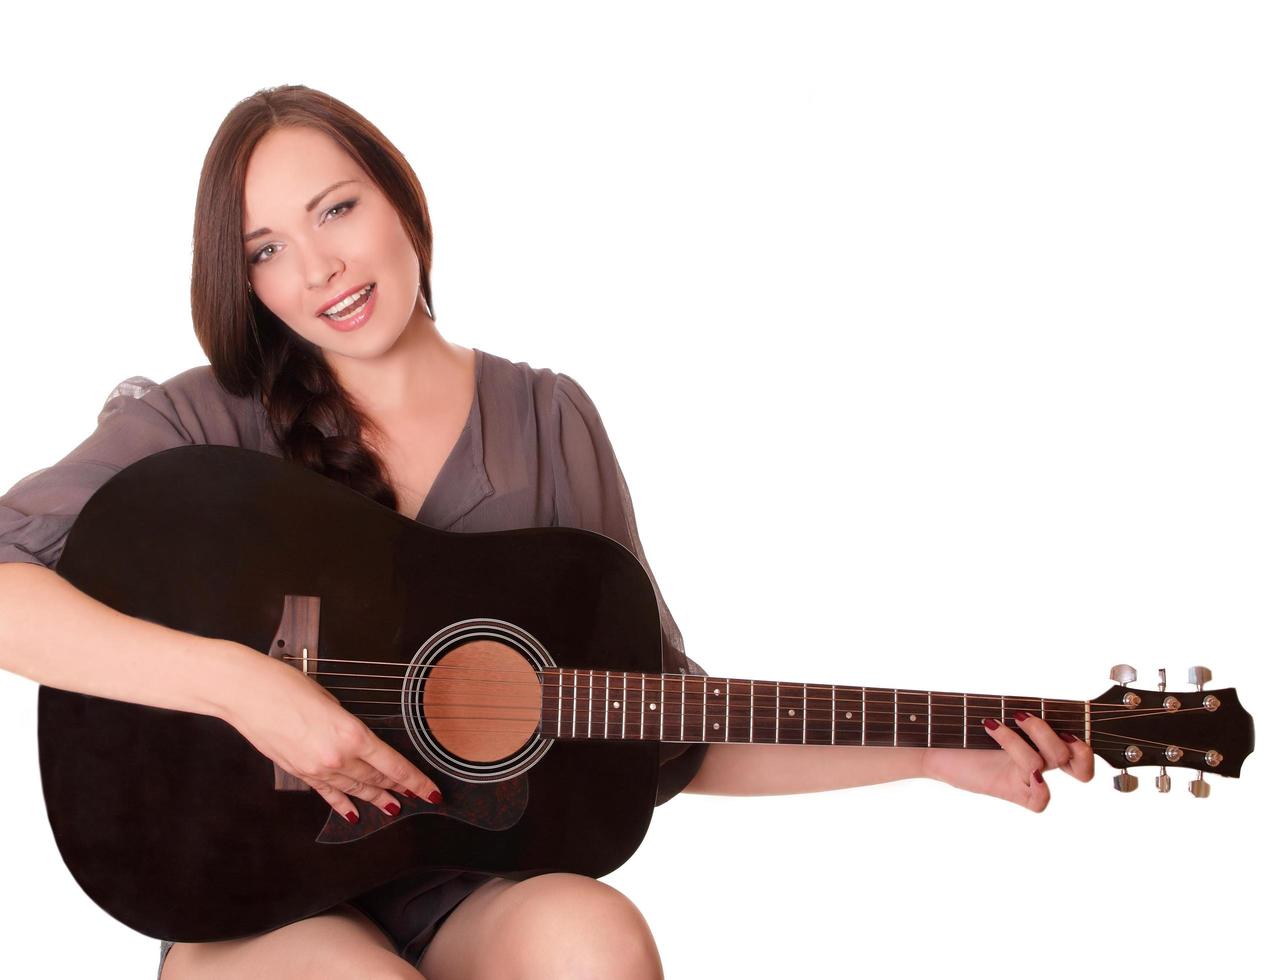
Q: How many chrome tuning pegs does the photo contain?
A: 6